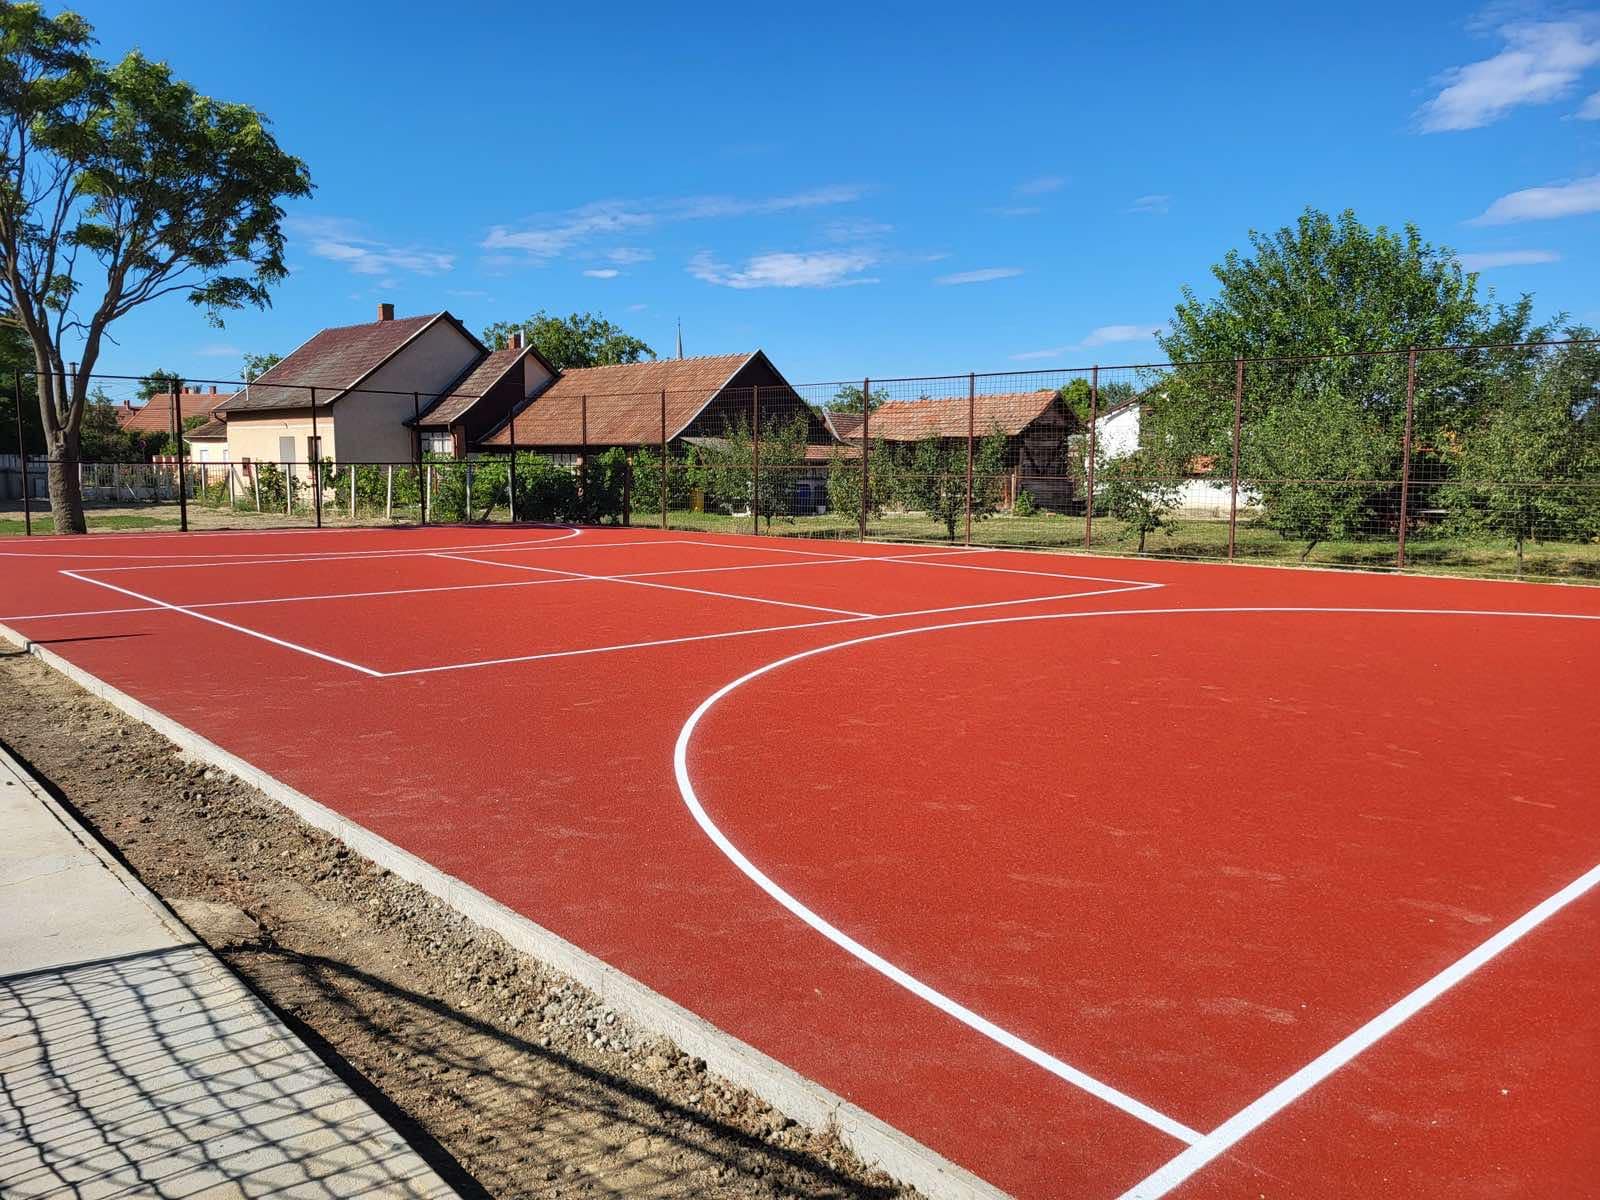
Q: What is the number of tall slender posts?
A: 13